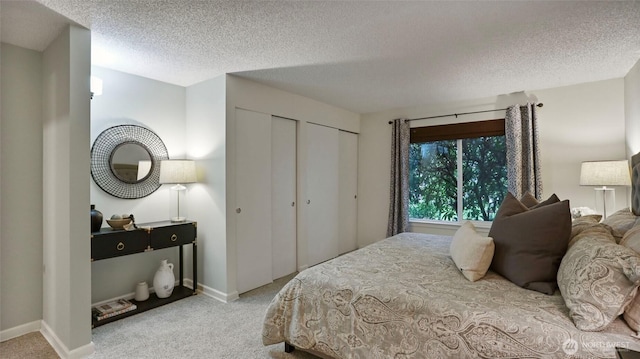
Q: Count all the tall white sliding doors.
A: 4